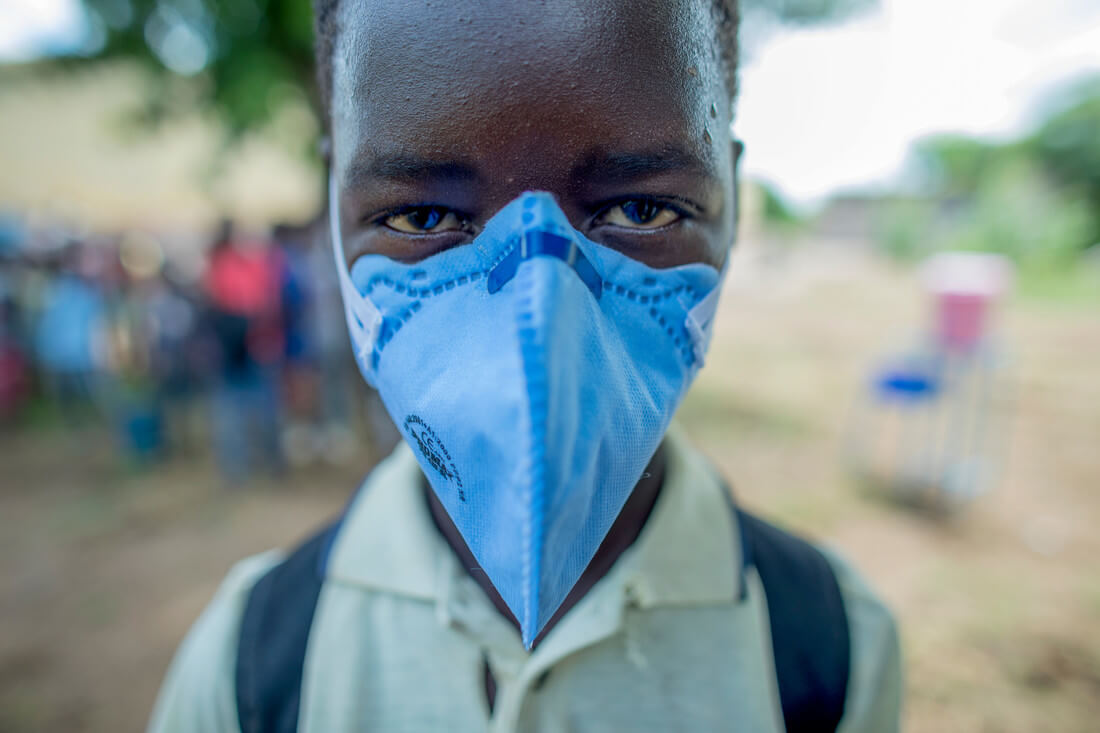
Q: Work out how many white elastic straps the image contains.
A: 2